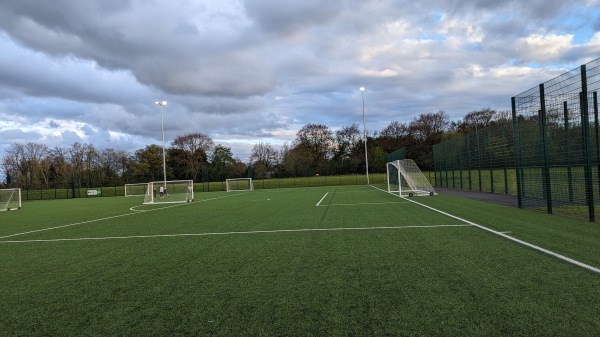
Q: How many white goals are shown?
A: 5